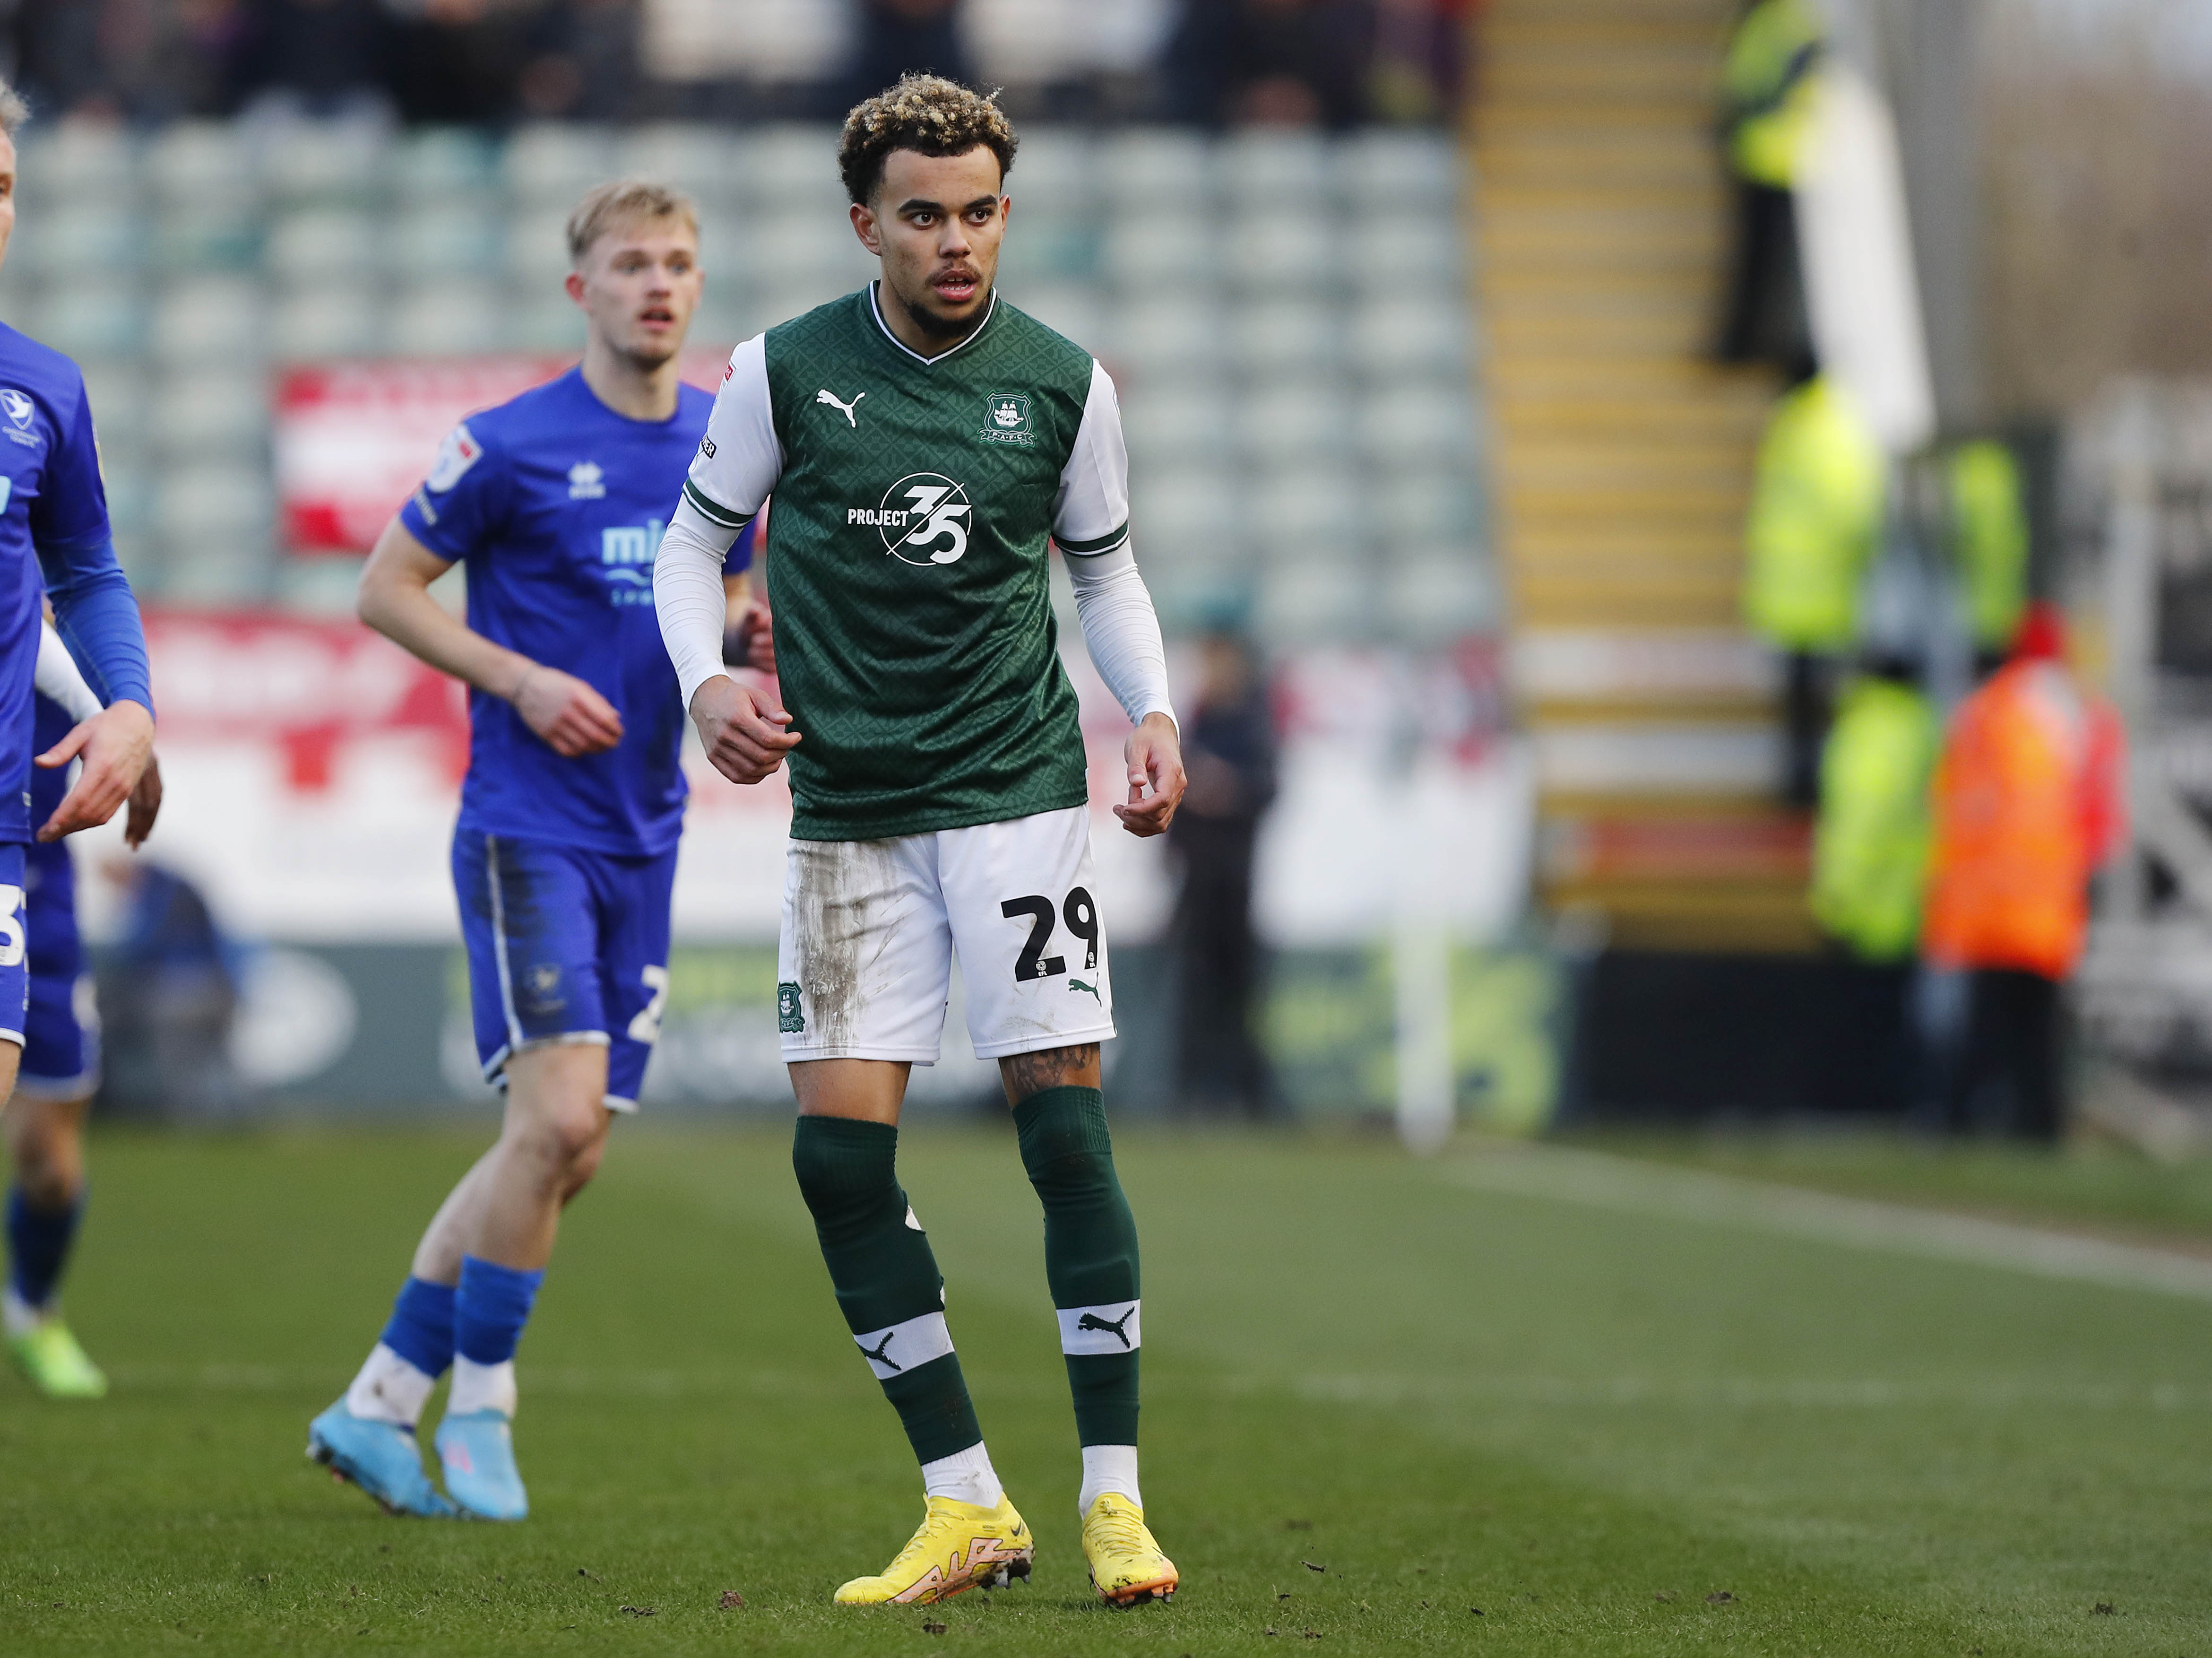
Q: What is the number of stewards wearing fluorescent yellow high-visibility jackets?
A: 4